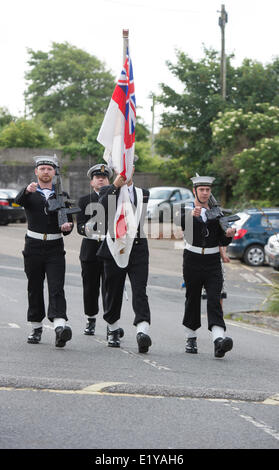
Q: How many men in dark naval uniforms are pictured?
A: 4